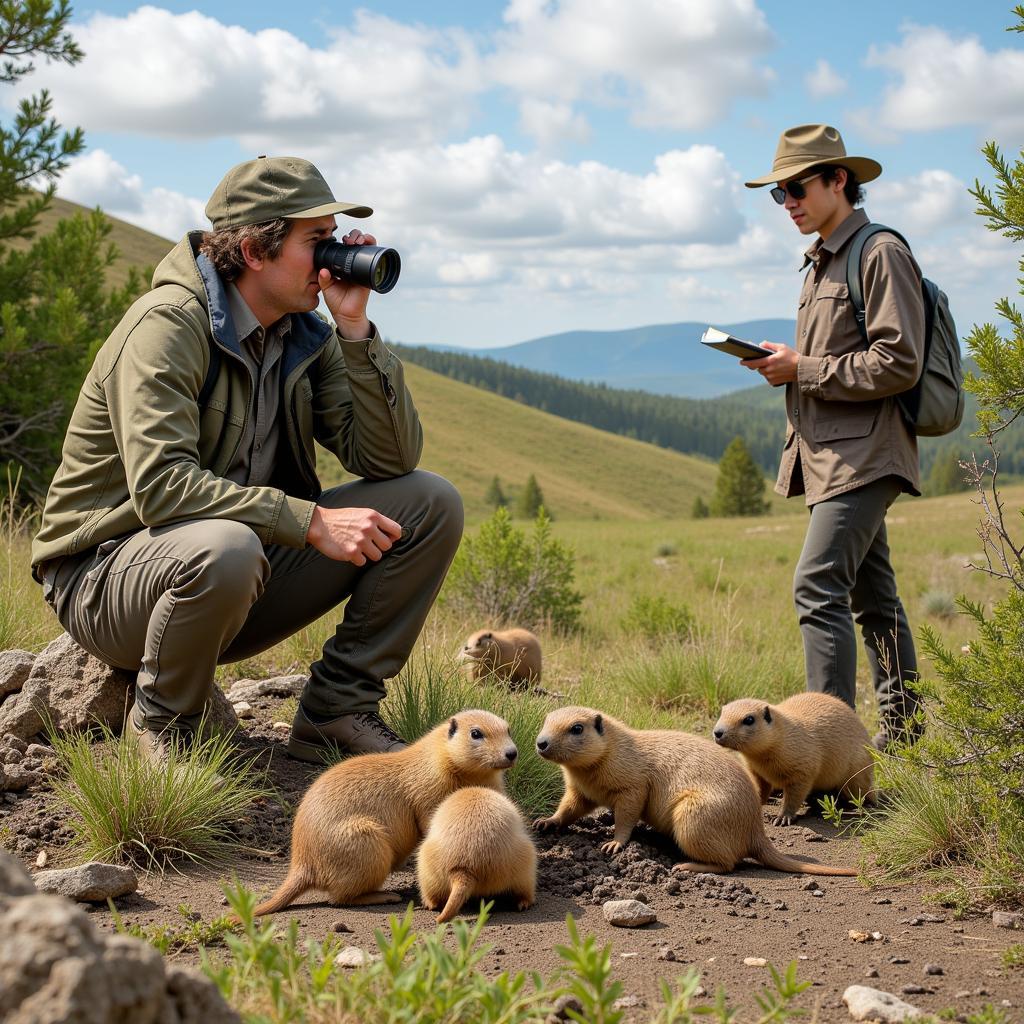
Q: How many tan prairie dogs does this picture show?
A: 5